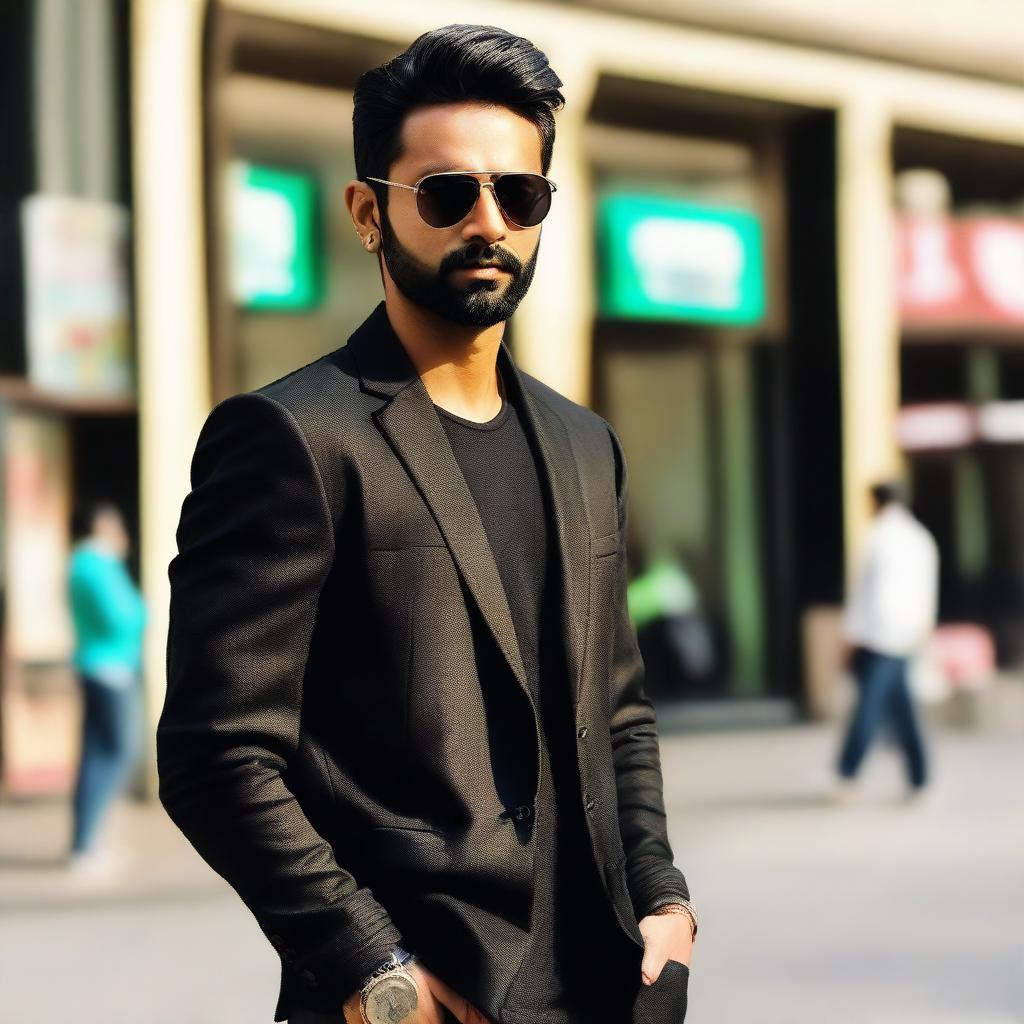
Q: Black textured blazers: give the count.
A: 1